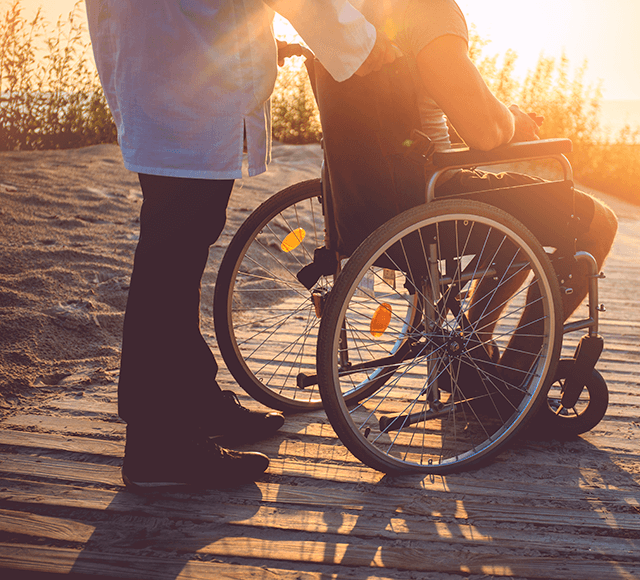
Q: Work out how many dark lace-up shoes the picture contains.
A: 2